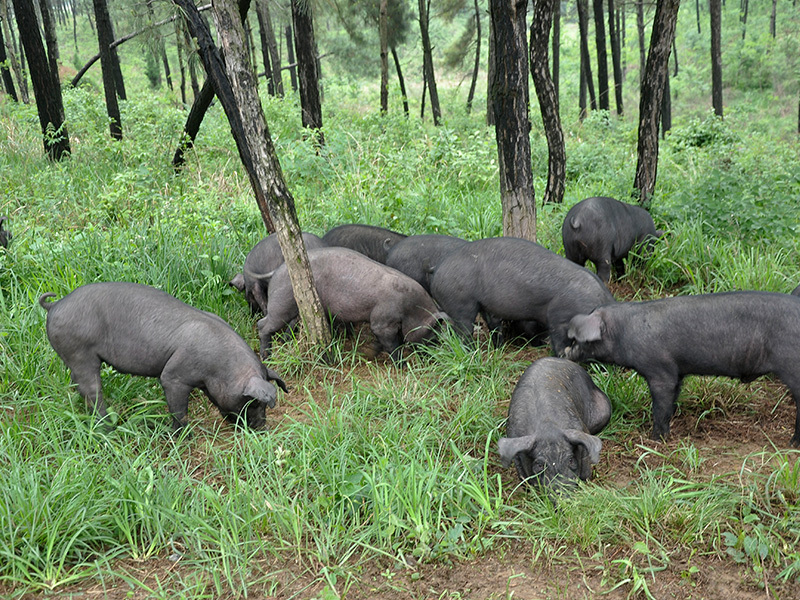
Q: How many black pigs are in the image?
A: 9